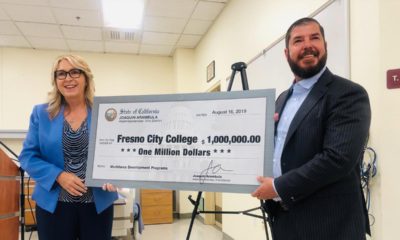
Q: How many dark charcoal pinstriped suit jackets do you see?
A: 1